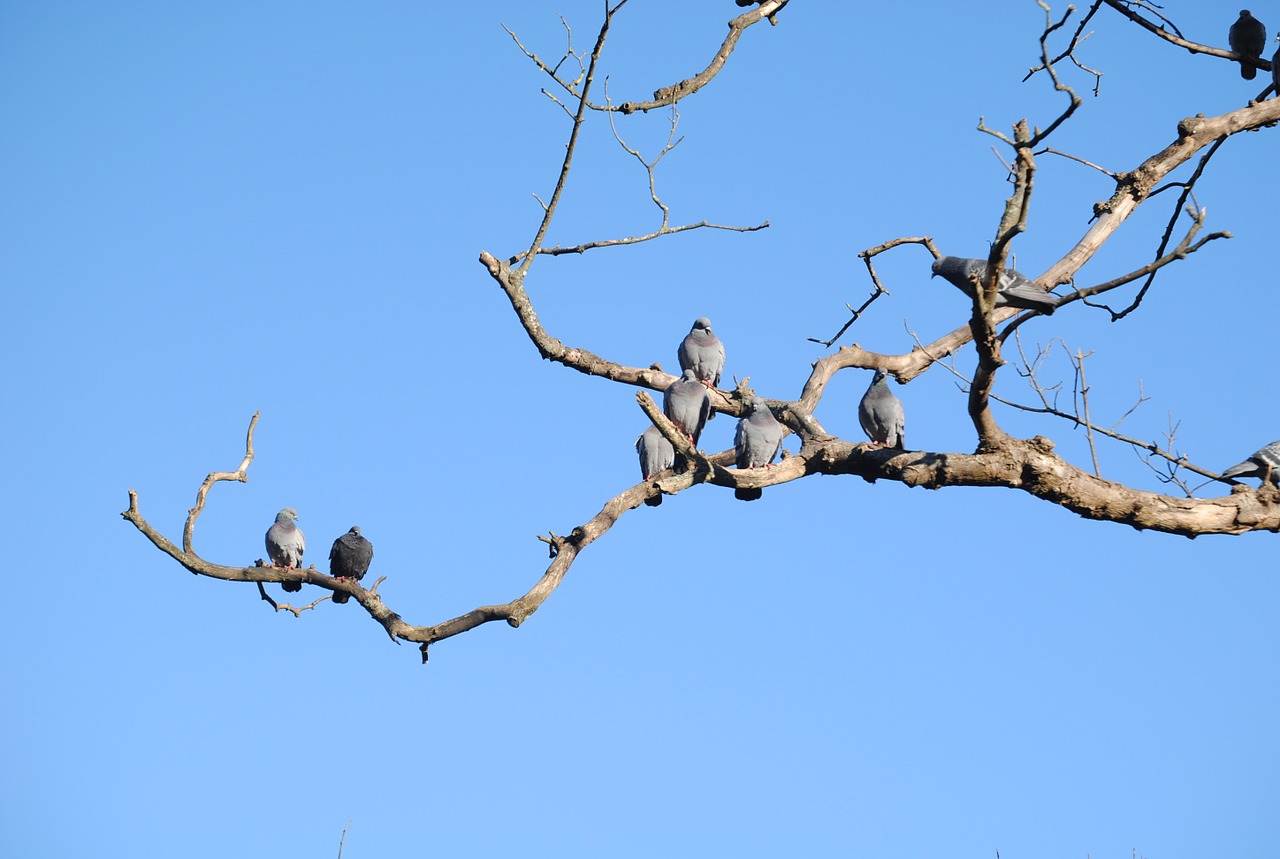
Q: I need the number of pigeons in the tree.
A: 11